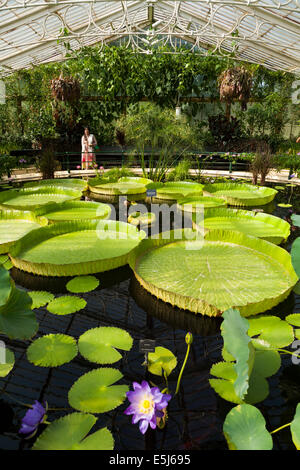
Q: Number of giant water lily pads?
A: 11